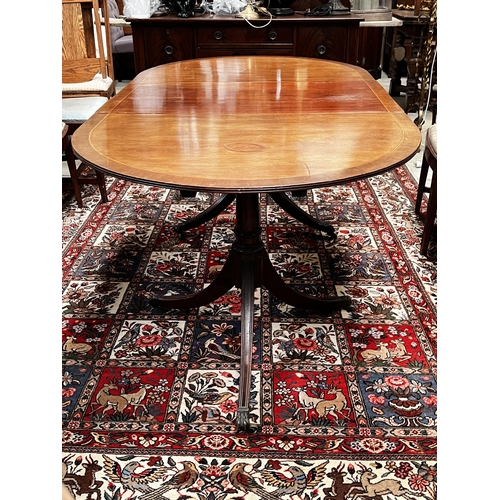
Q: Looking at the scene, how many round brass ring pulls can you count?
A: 4